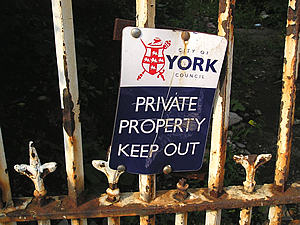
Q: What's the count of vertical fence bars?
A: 5